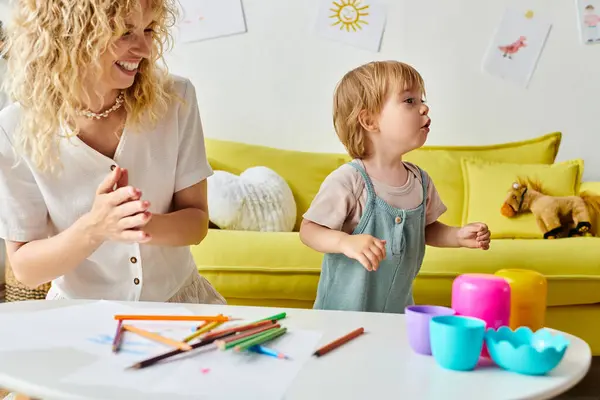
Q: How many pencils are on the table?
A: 13